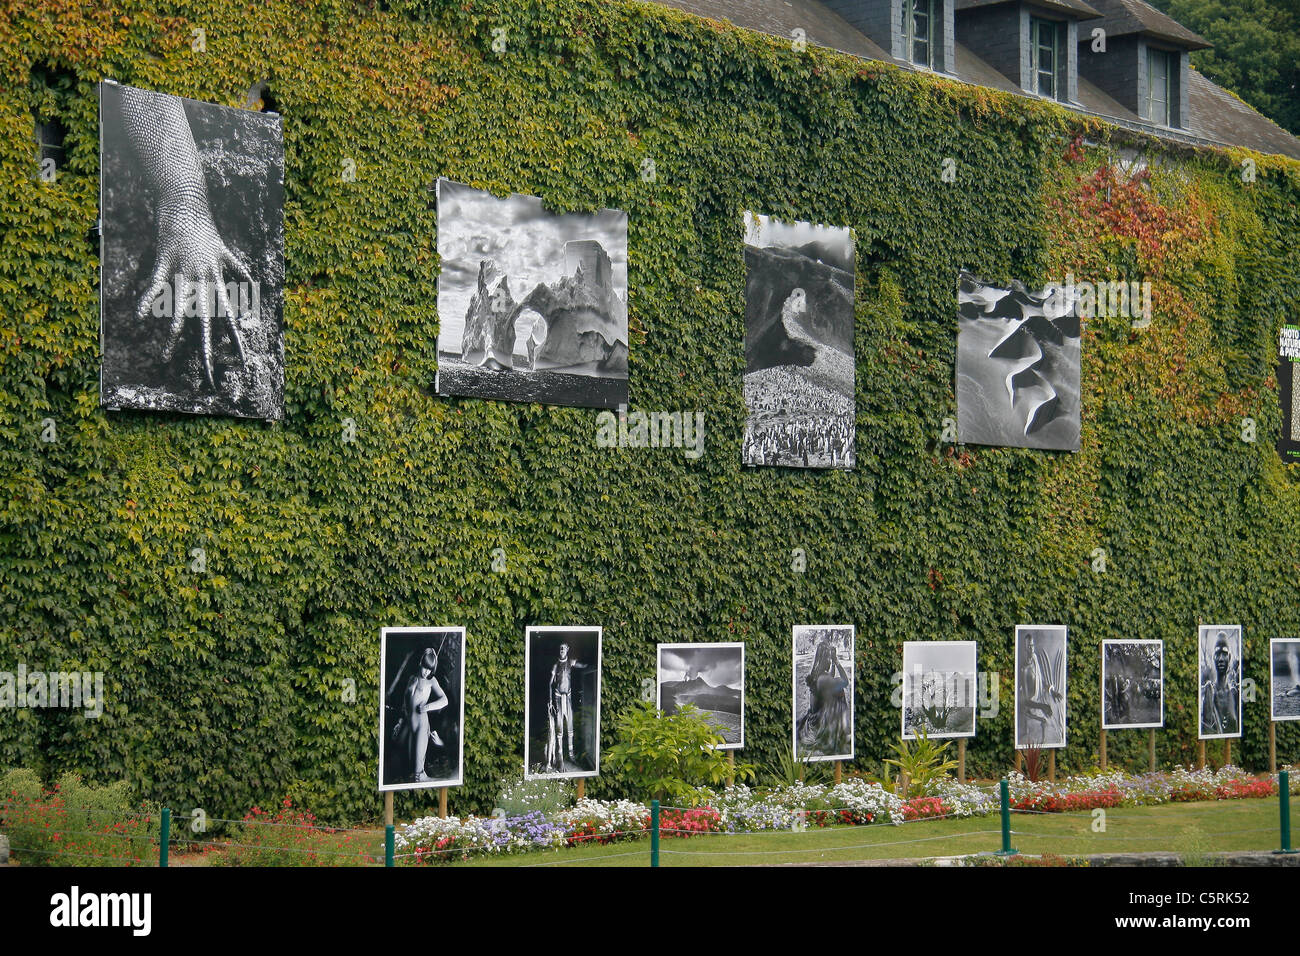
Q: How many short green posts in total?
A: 5